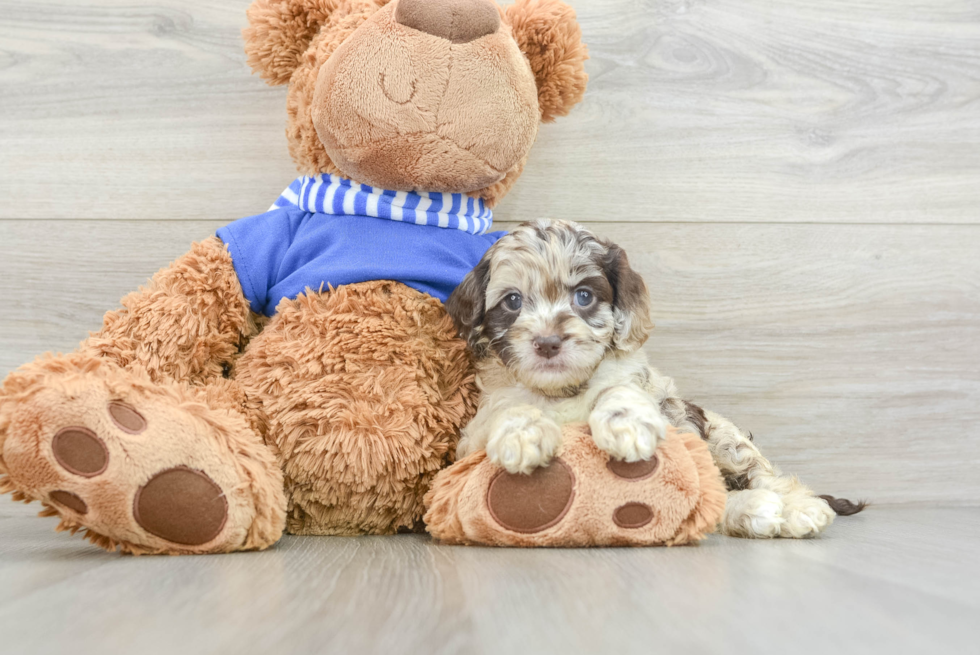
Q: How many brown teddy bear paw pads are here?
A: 7